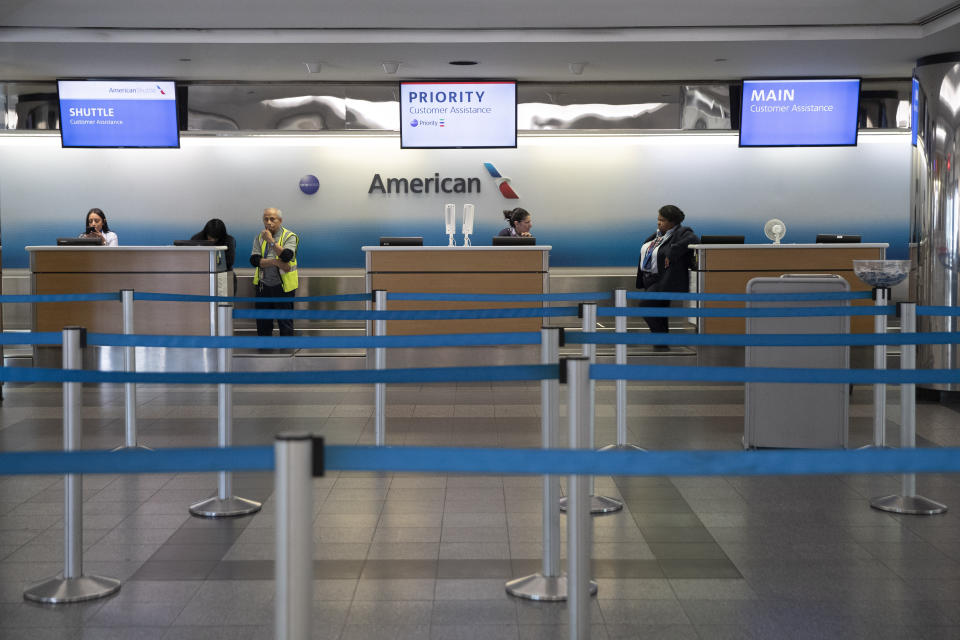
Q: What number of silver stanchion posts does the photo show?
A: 11